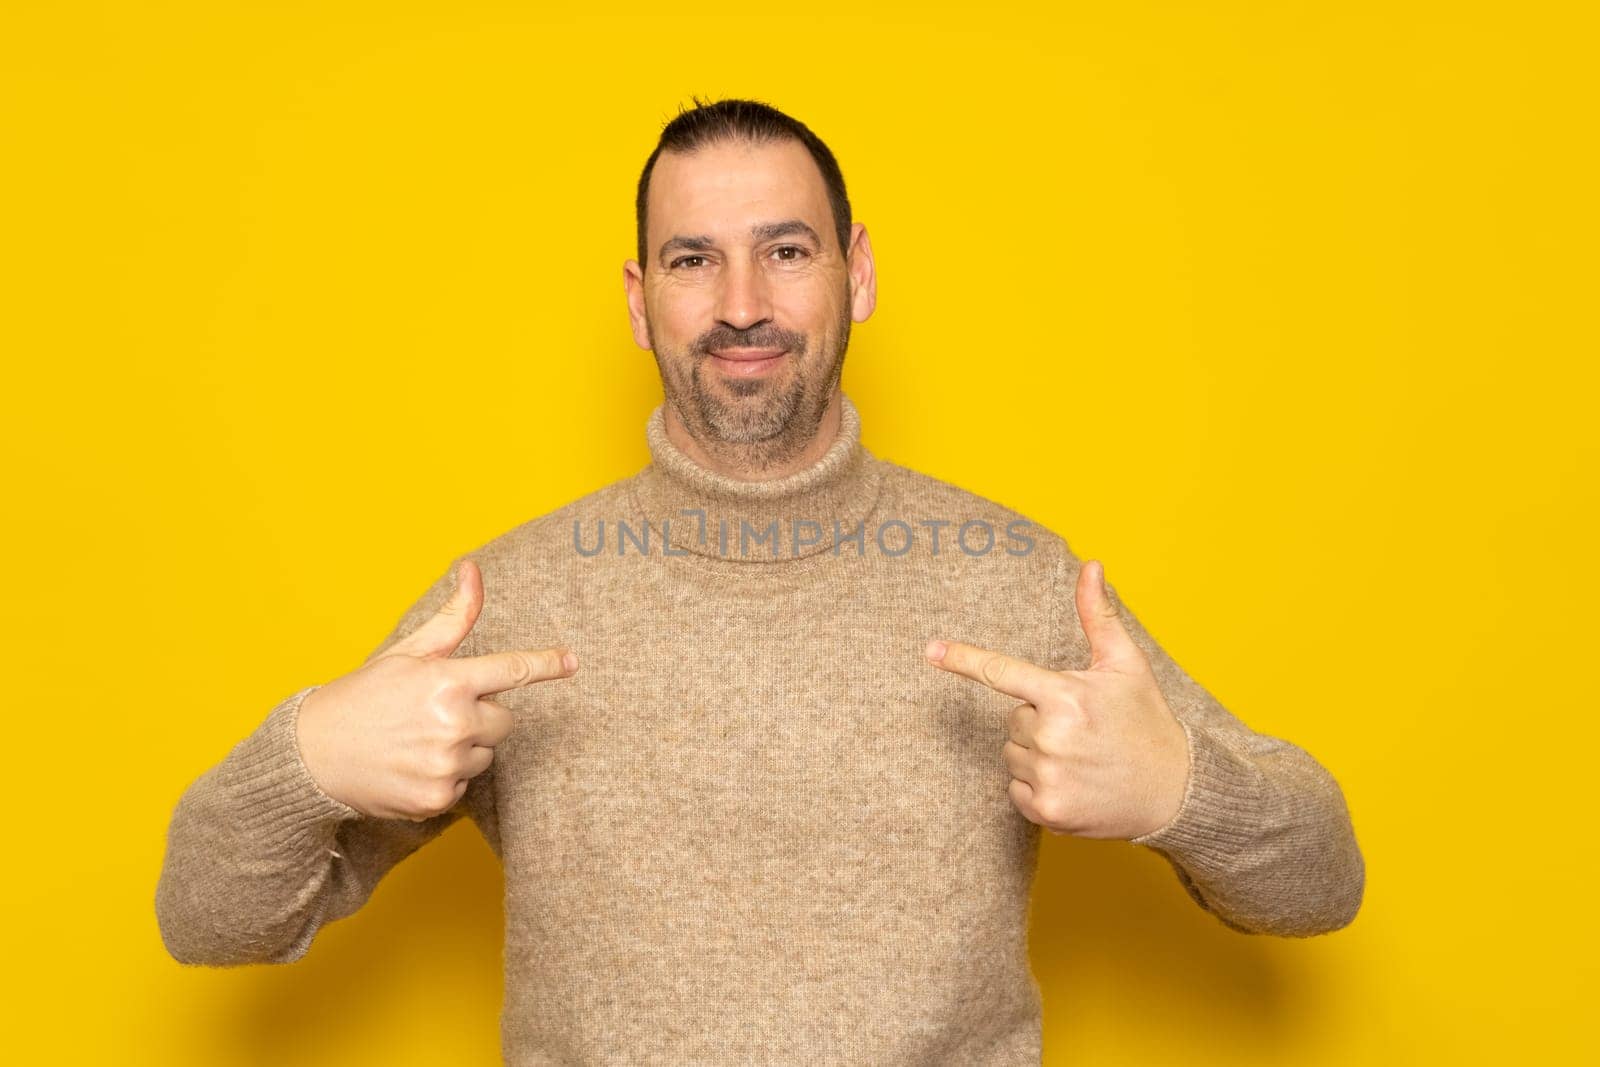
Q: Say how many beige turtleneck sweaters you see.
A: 1